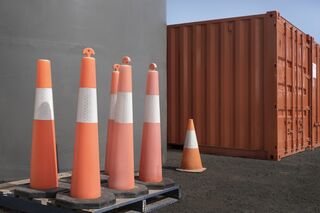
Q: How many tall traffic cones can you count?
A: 5